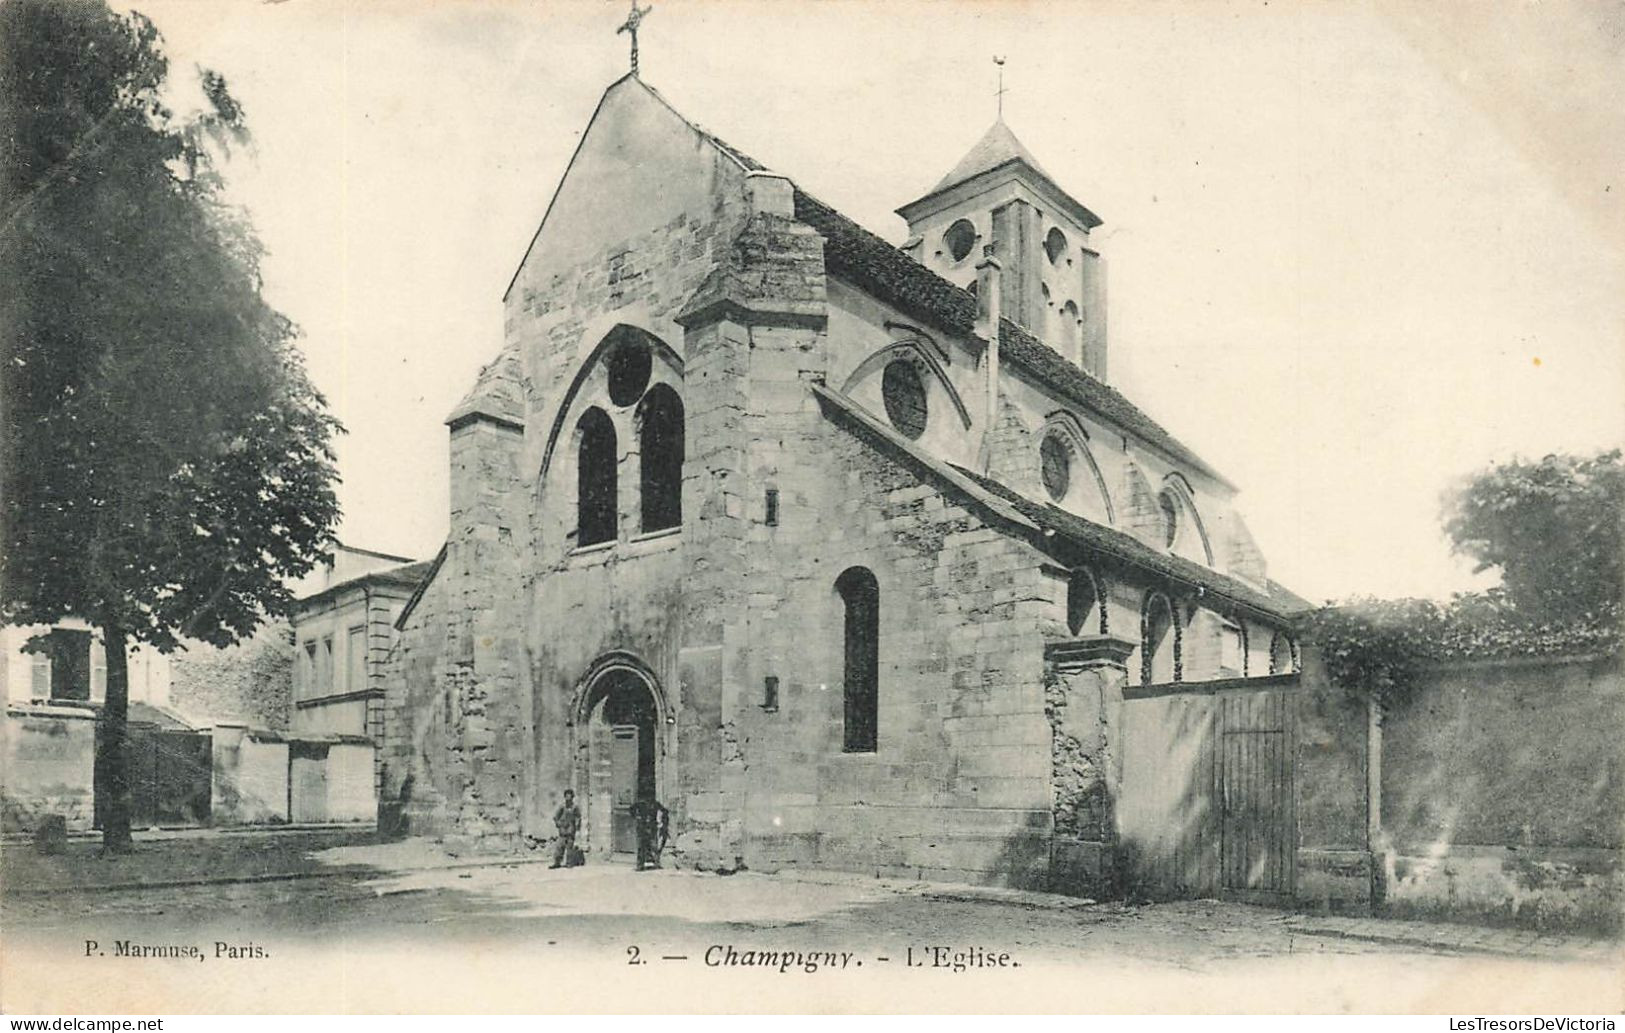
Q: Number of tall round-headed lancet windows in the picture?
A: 3